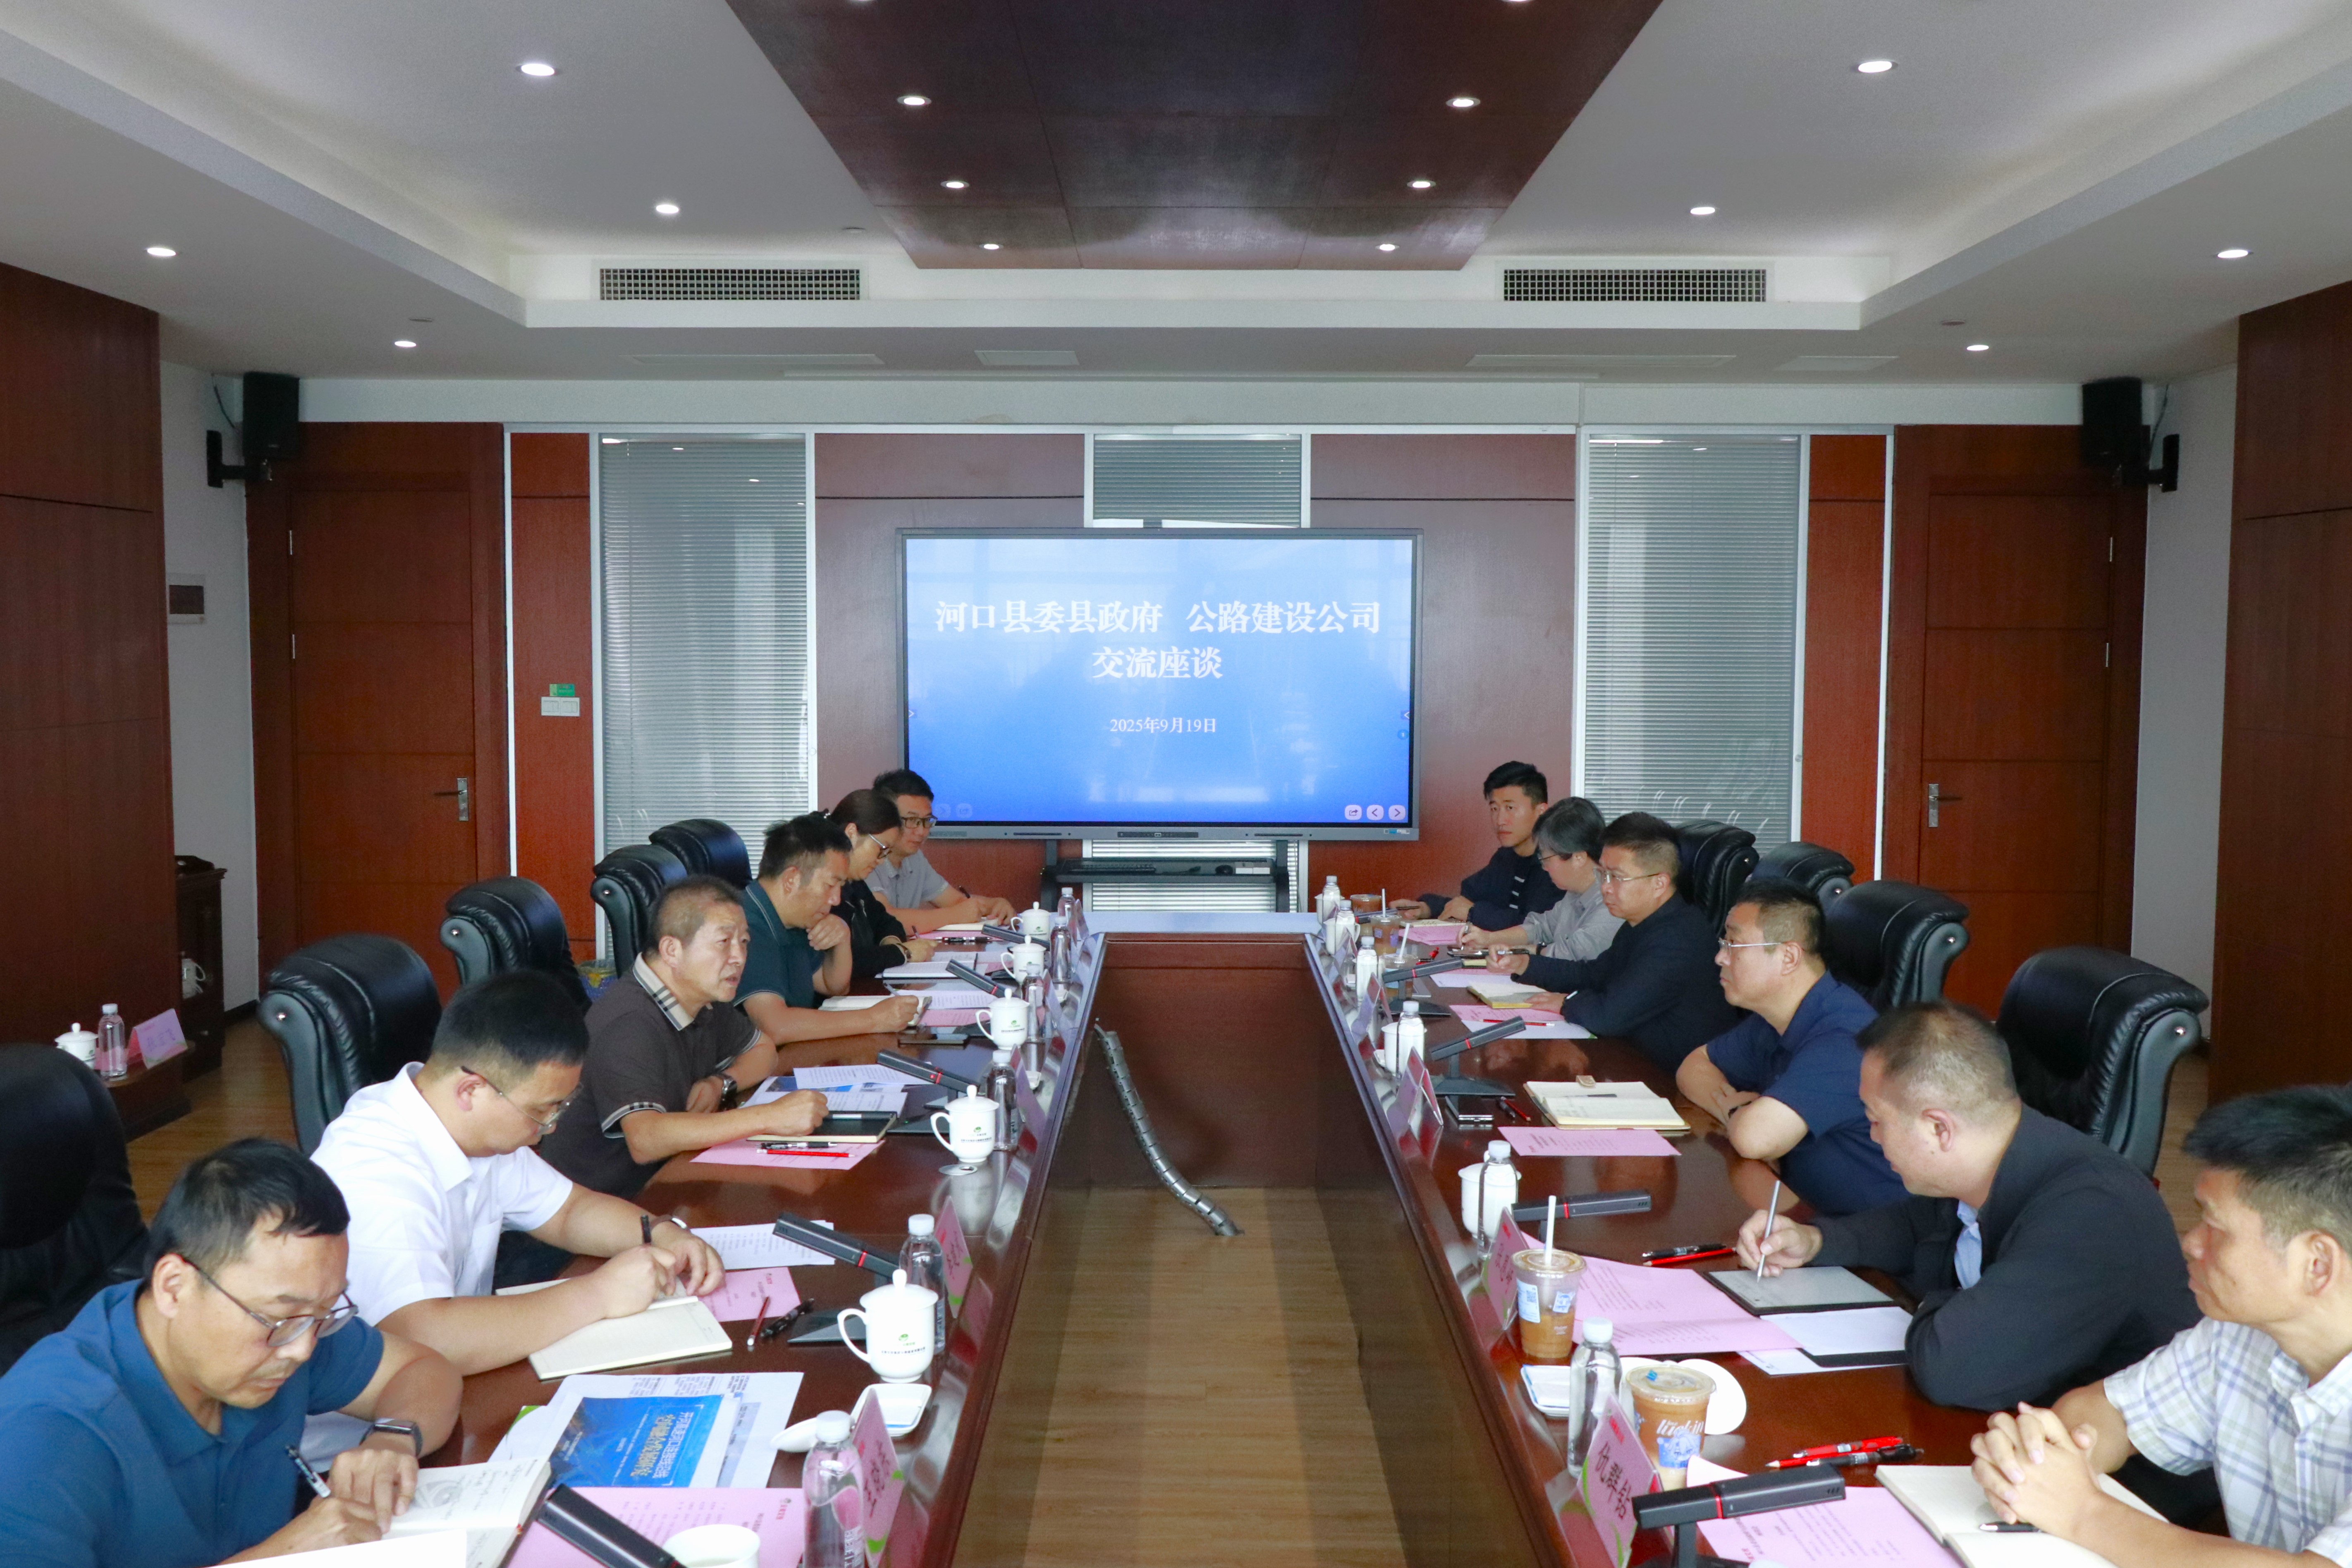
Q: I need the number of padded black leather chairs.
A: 9